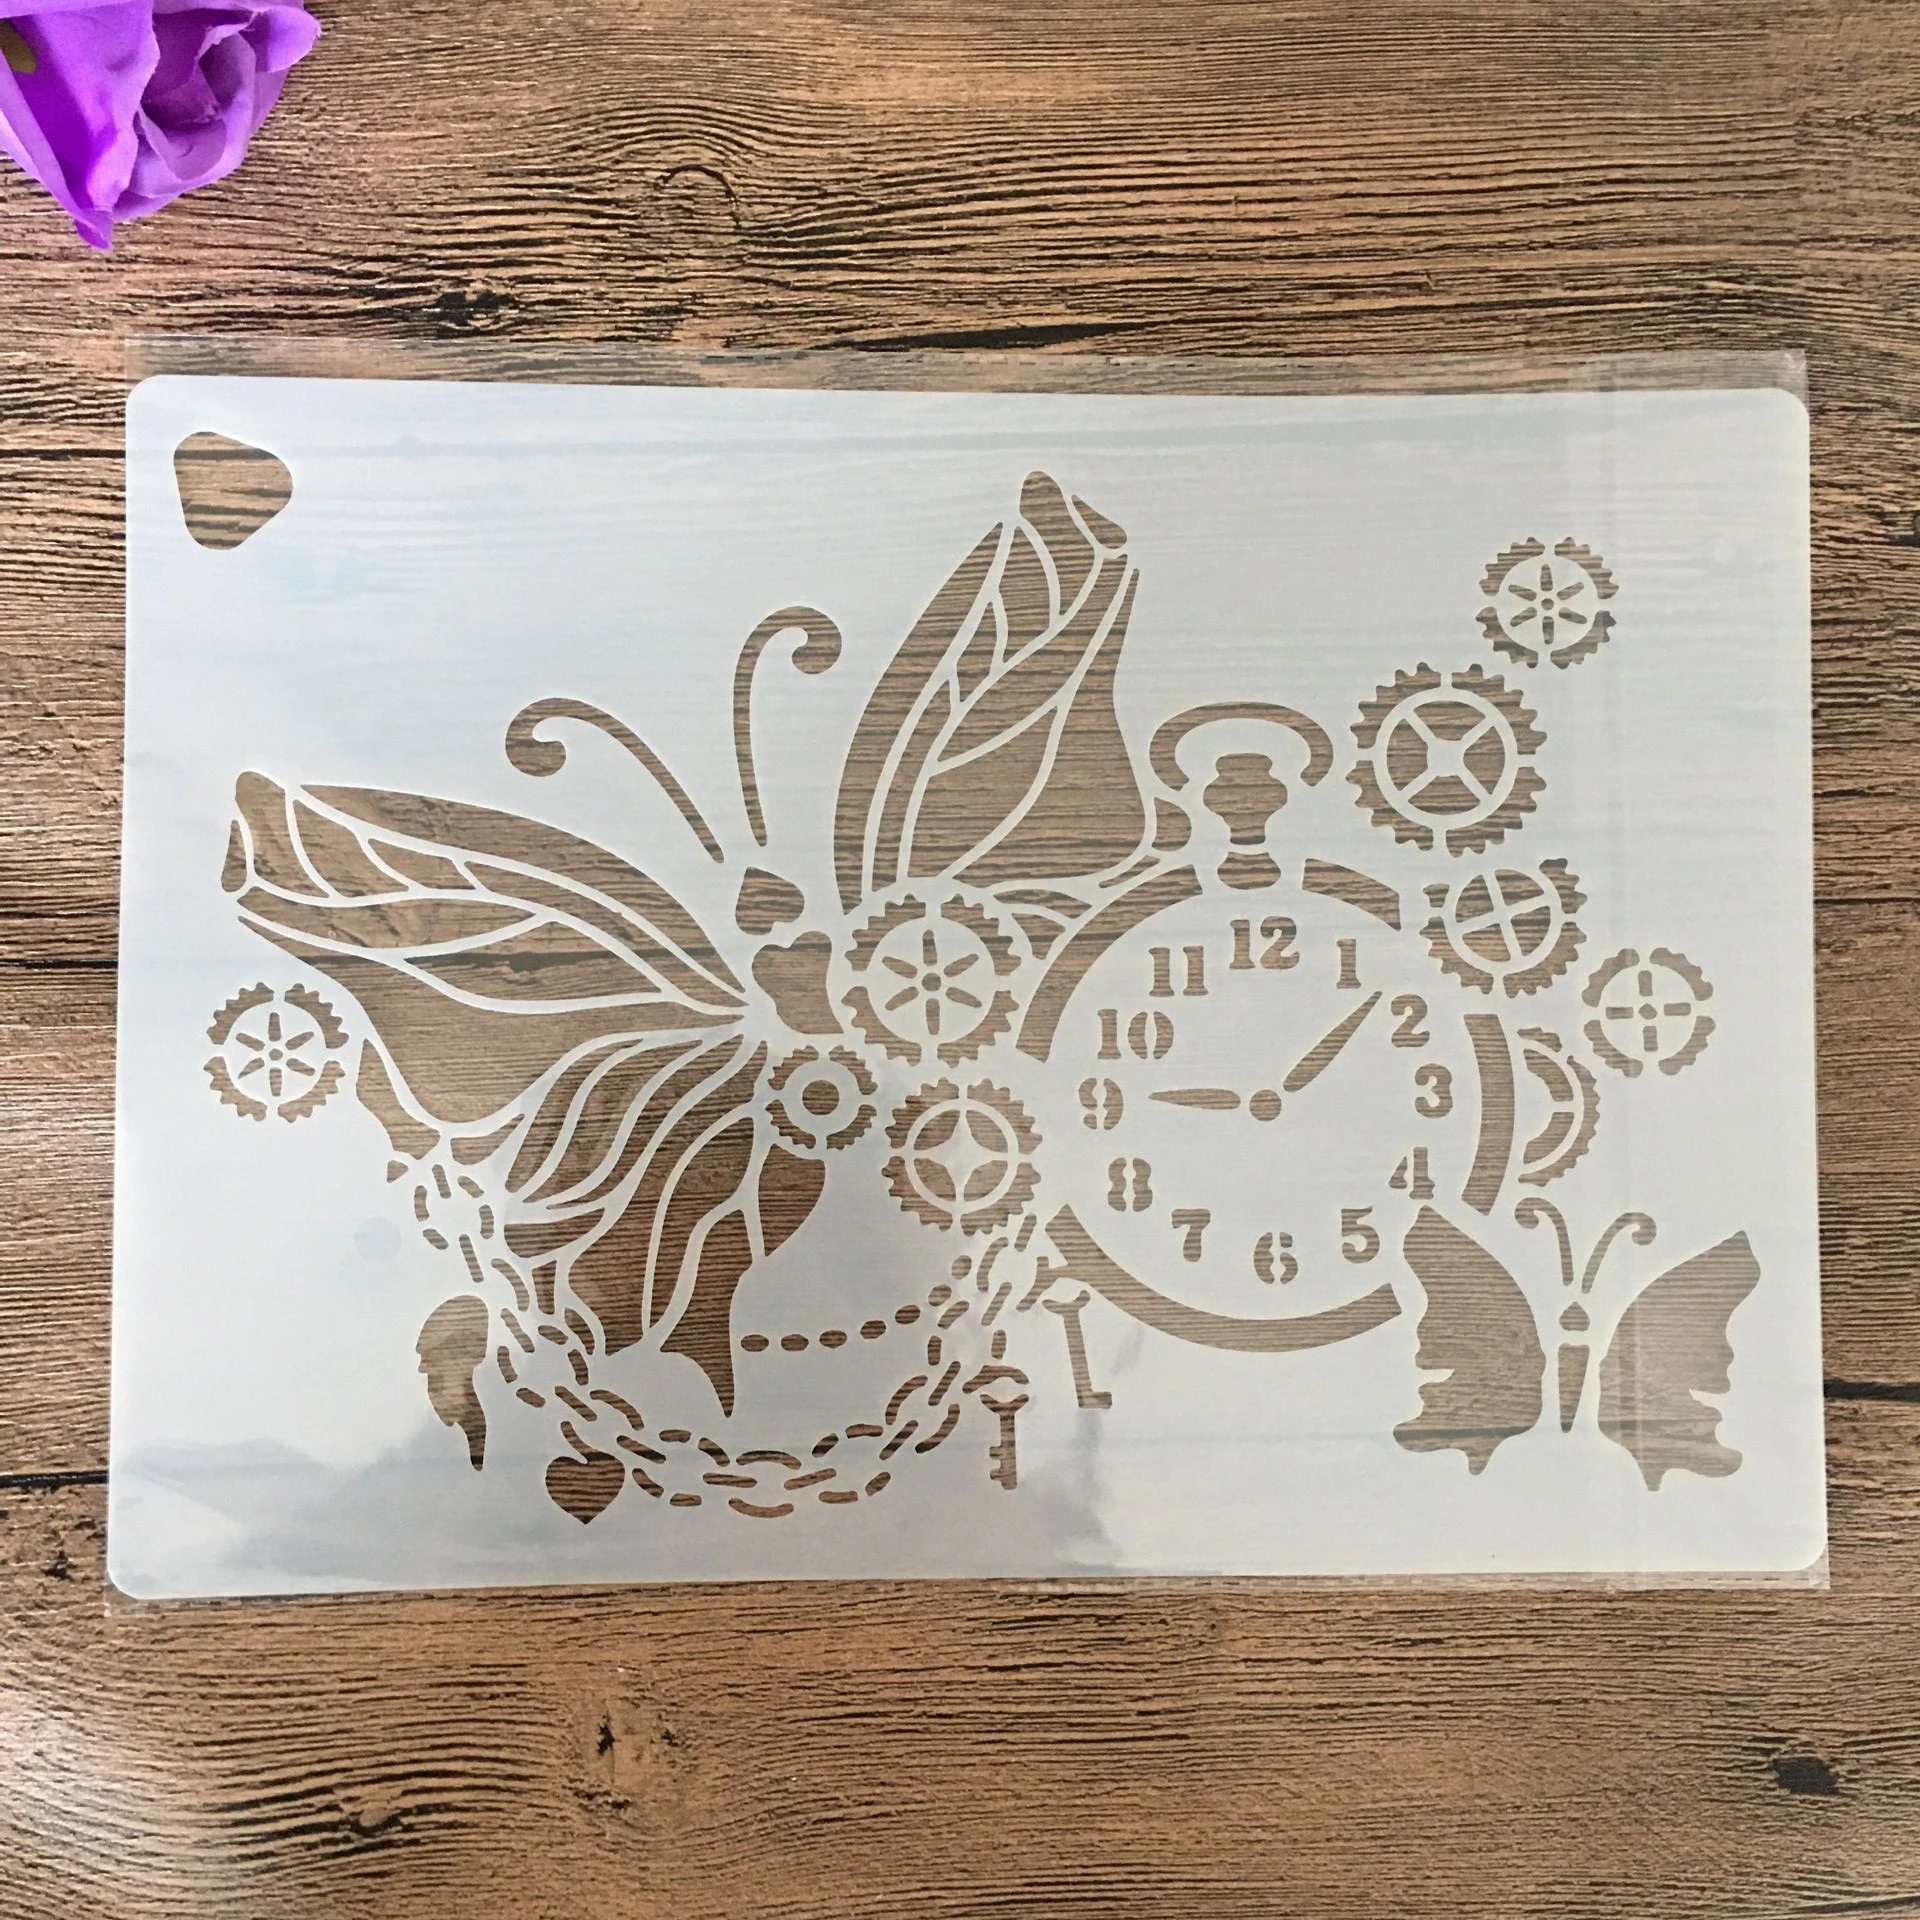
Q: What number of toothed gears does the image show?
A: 9